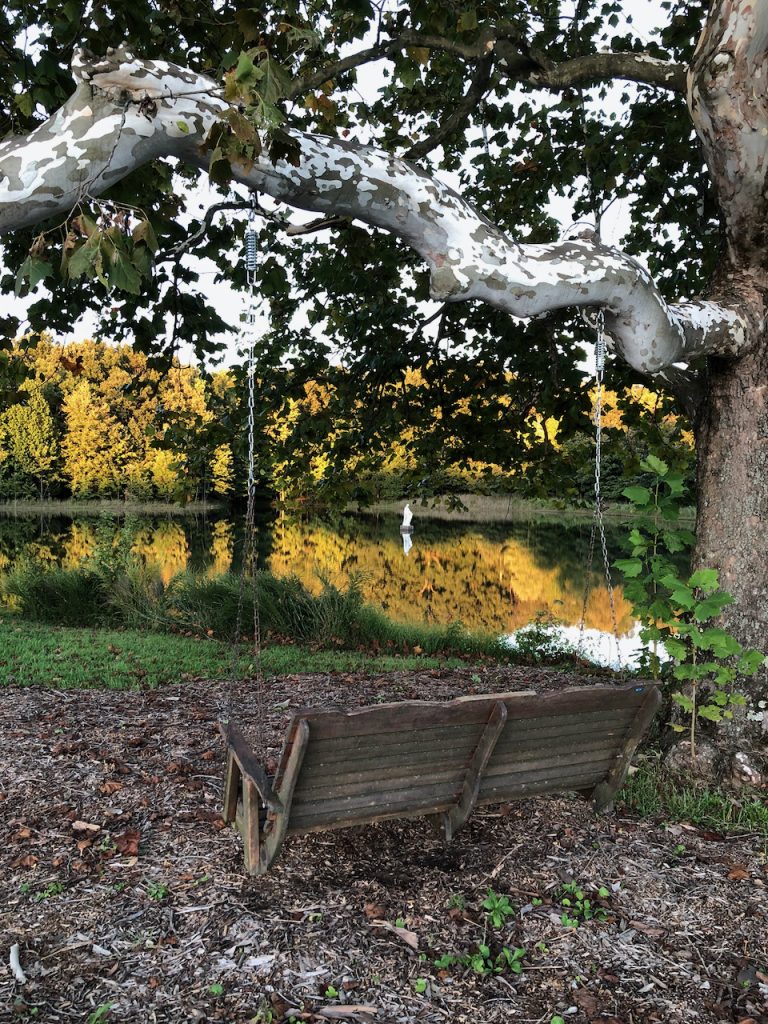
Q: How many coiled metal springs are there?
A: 2